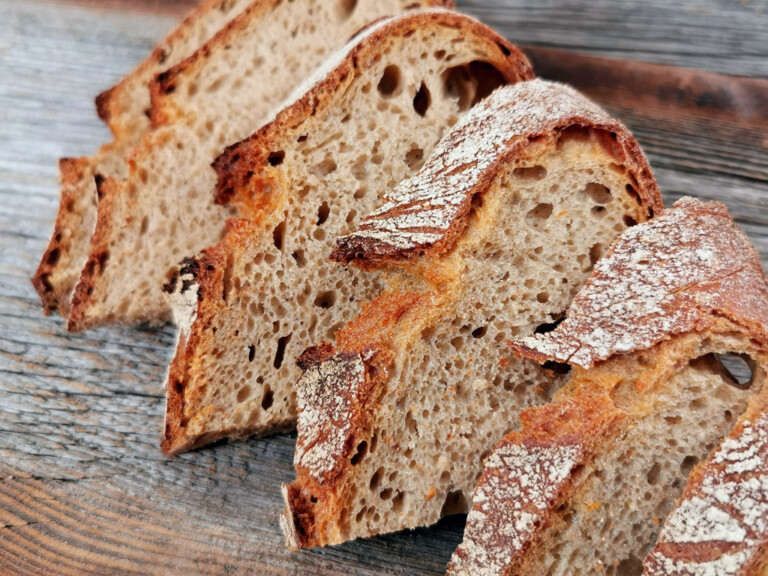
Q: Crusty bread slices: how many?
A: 6